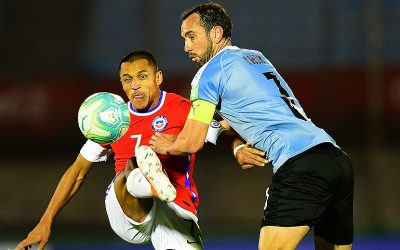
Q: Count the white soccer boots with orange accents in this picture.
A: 1